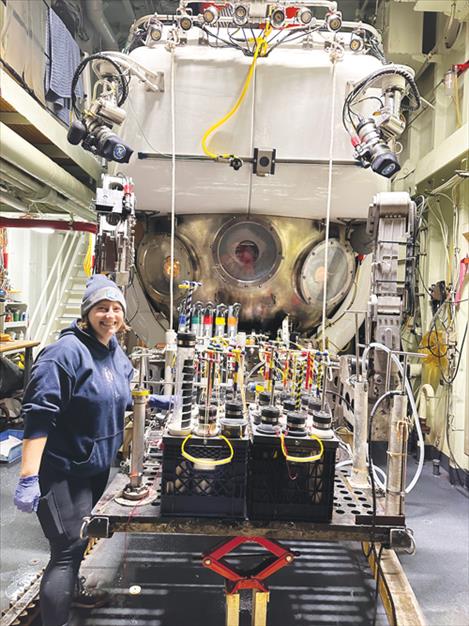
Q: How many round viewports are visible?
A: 3